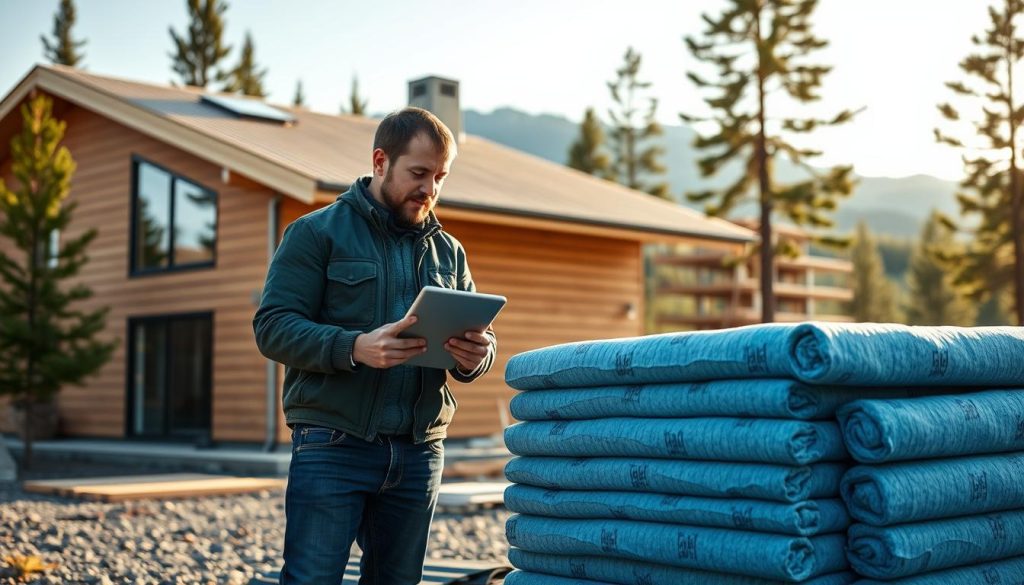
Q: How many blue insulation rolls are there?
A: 13